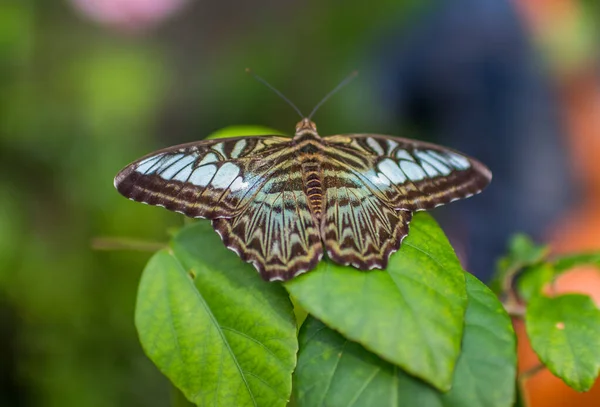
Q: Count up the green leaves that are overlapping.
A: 3